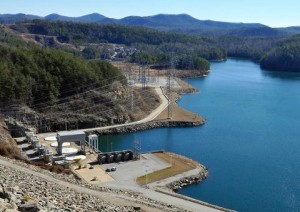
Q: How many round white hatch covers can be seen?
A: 4